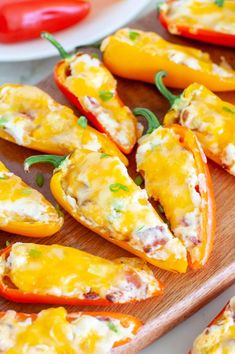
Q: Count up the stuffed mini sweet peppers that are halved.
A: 11